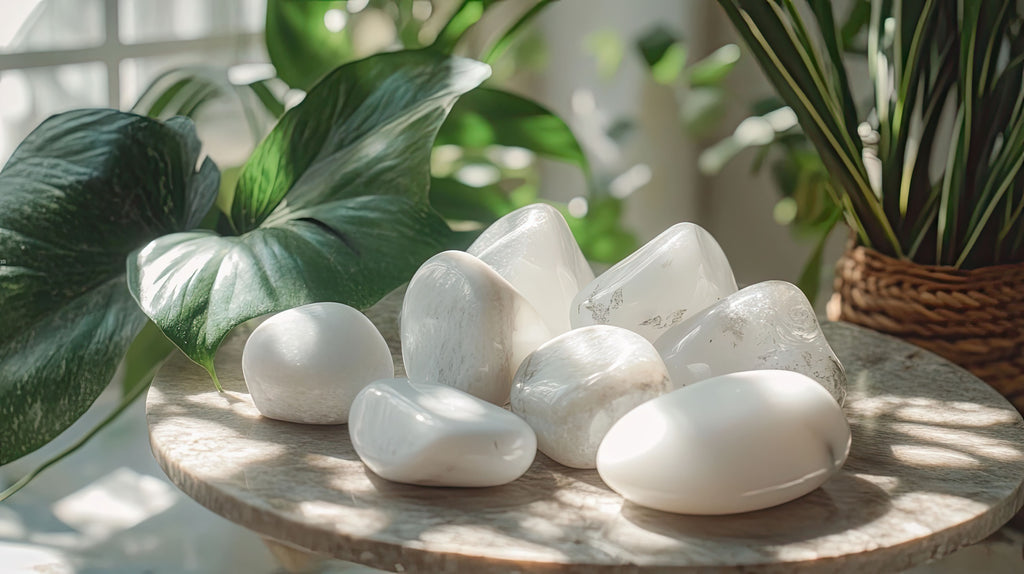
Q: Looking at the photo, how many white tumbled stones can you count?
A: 8